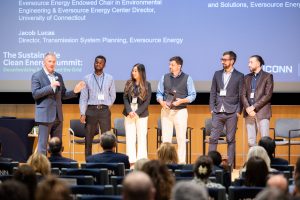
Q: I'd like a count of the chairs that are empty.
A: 5